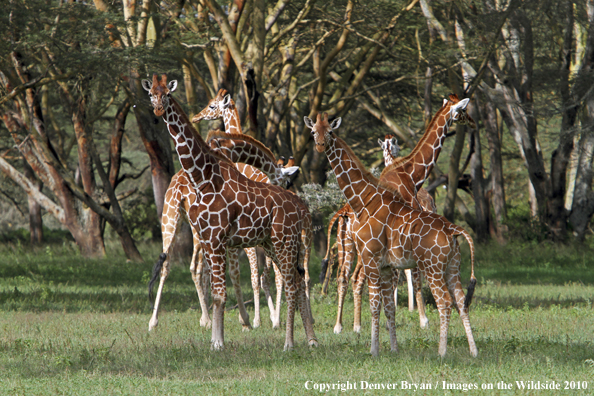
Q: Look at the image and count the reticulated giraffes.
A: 6